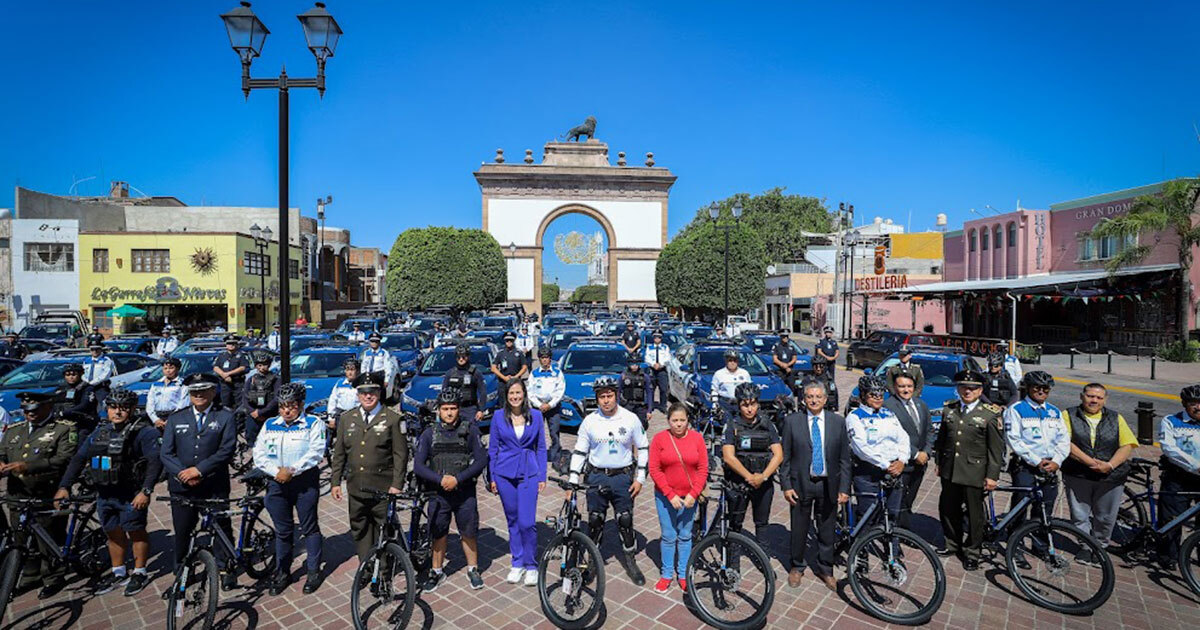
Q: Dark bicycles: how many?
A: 8